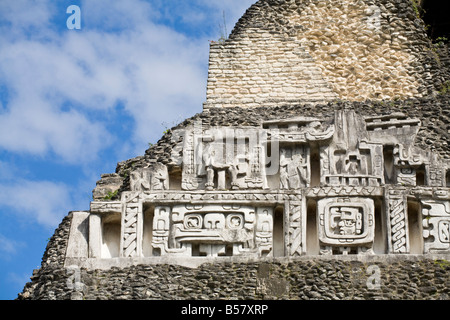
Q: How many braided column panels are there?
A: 3